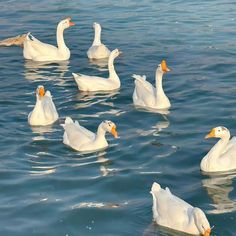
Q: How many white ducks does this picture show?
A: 8